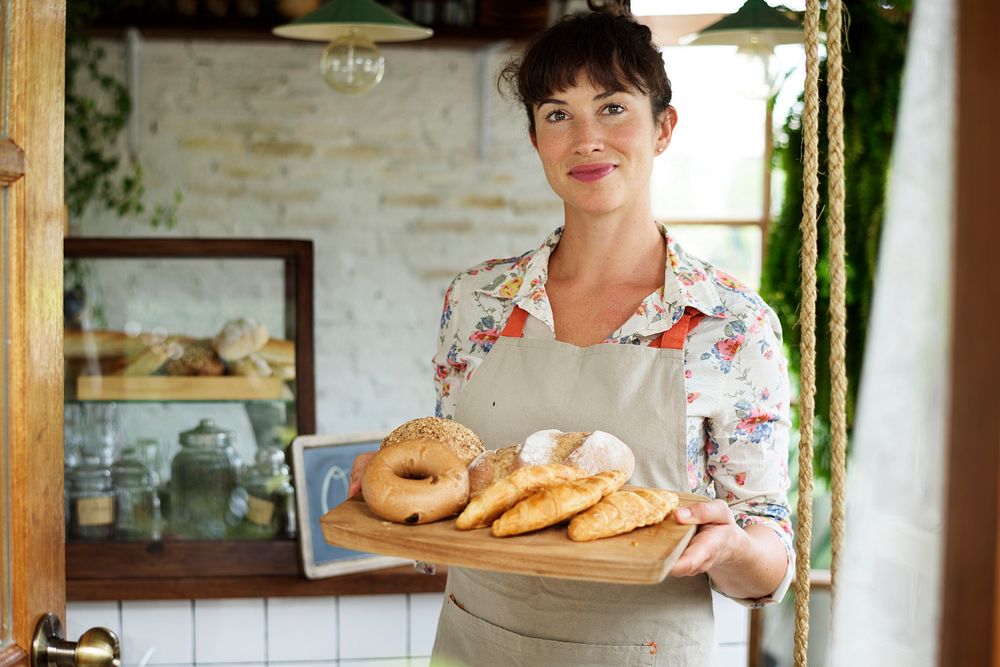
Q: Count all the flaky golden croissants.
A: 3